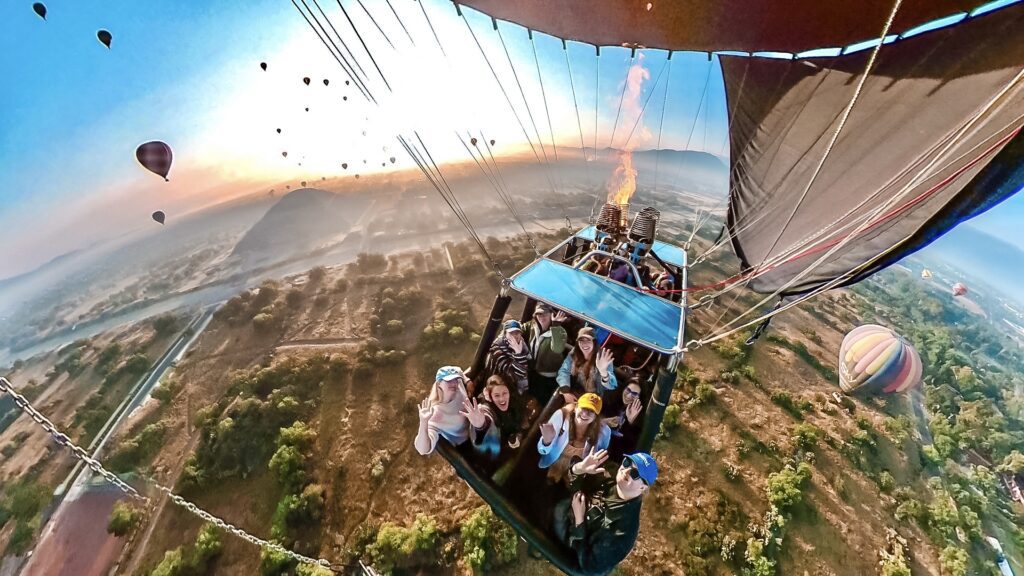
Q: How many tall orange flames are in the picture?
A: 1